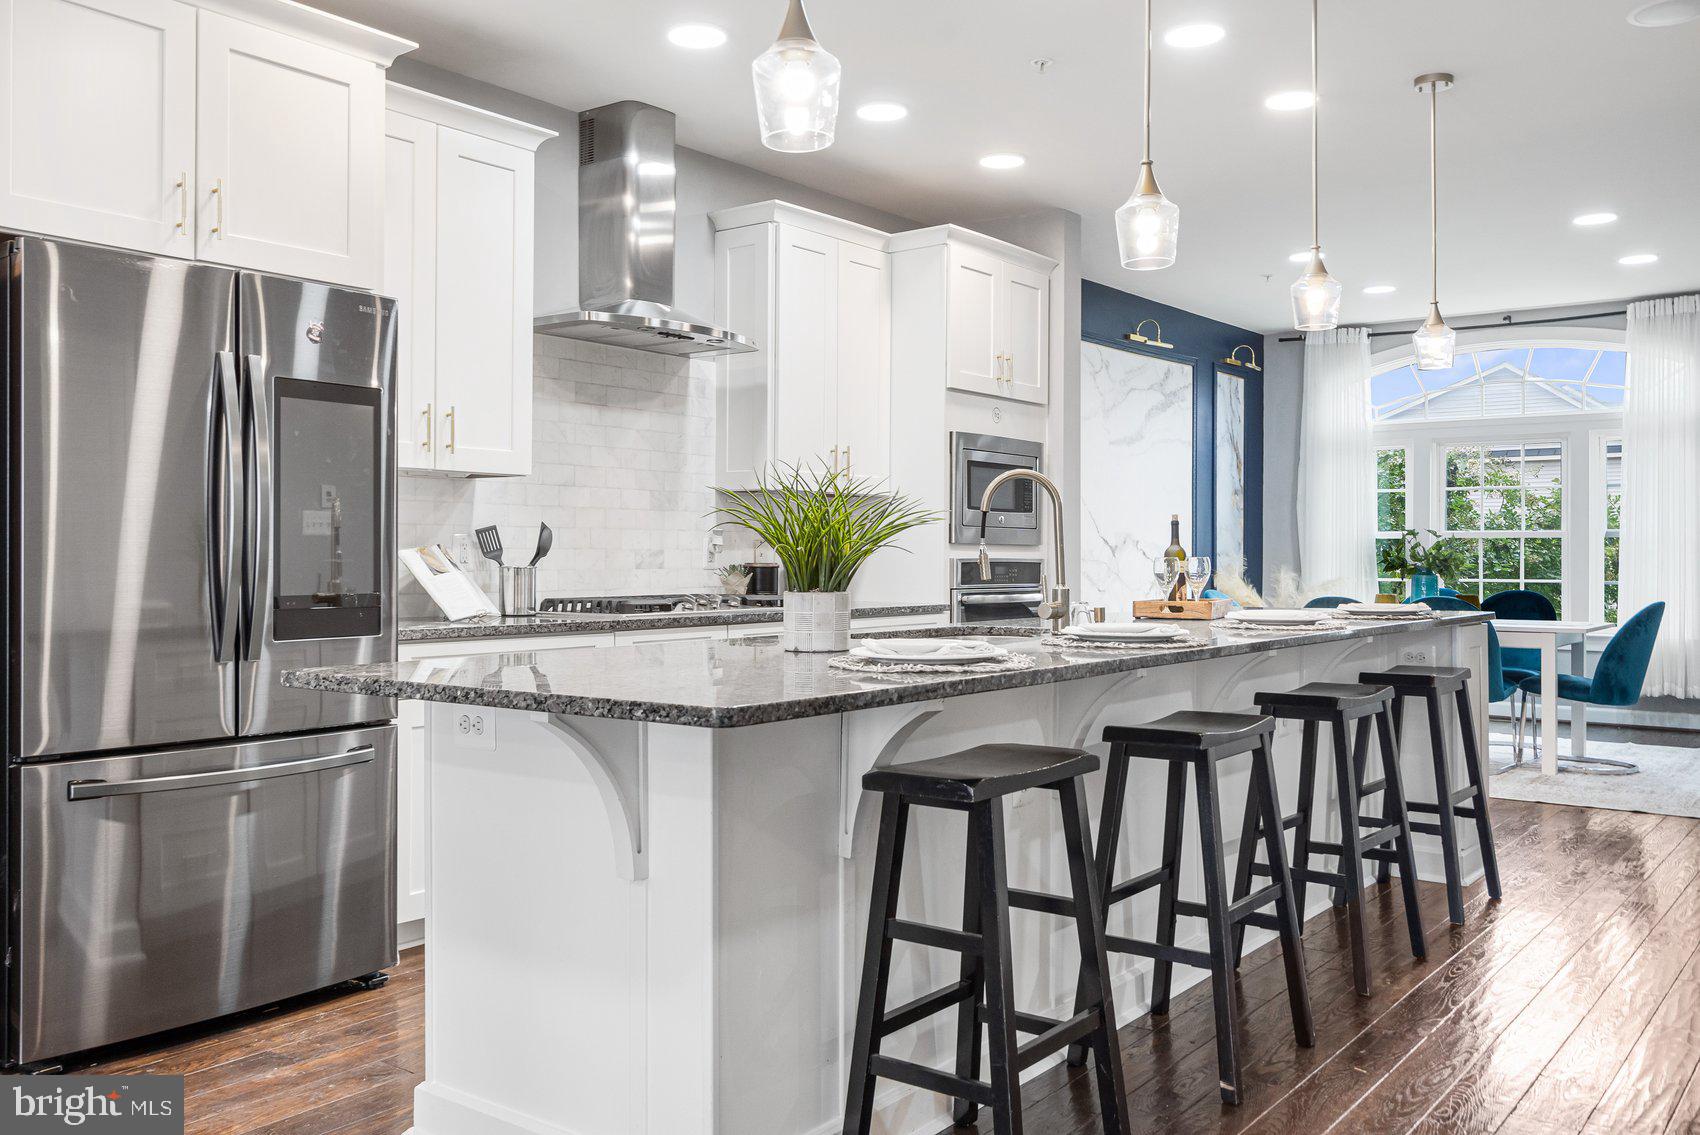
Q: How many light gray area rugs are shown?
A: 1